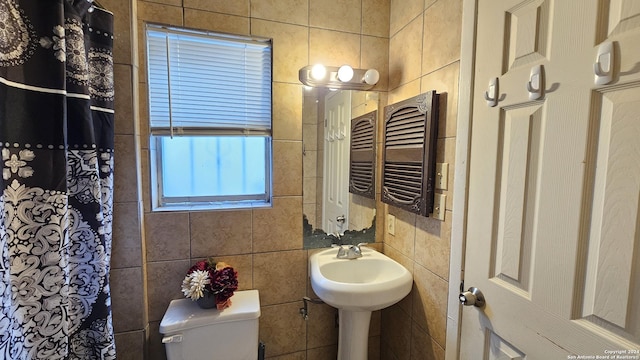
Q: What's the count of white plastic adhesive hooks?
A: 3